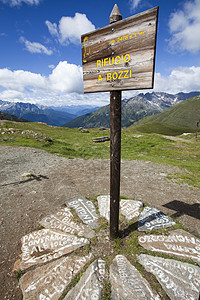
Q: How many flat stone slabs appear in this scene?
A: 11